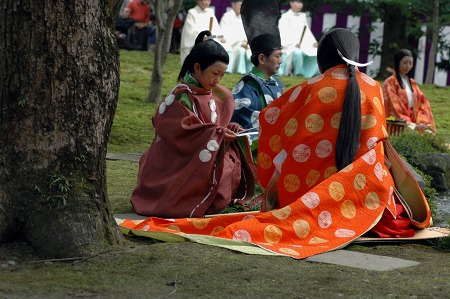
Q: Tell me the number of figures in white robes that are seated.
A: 3